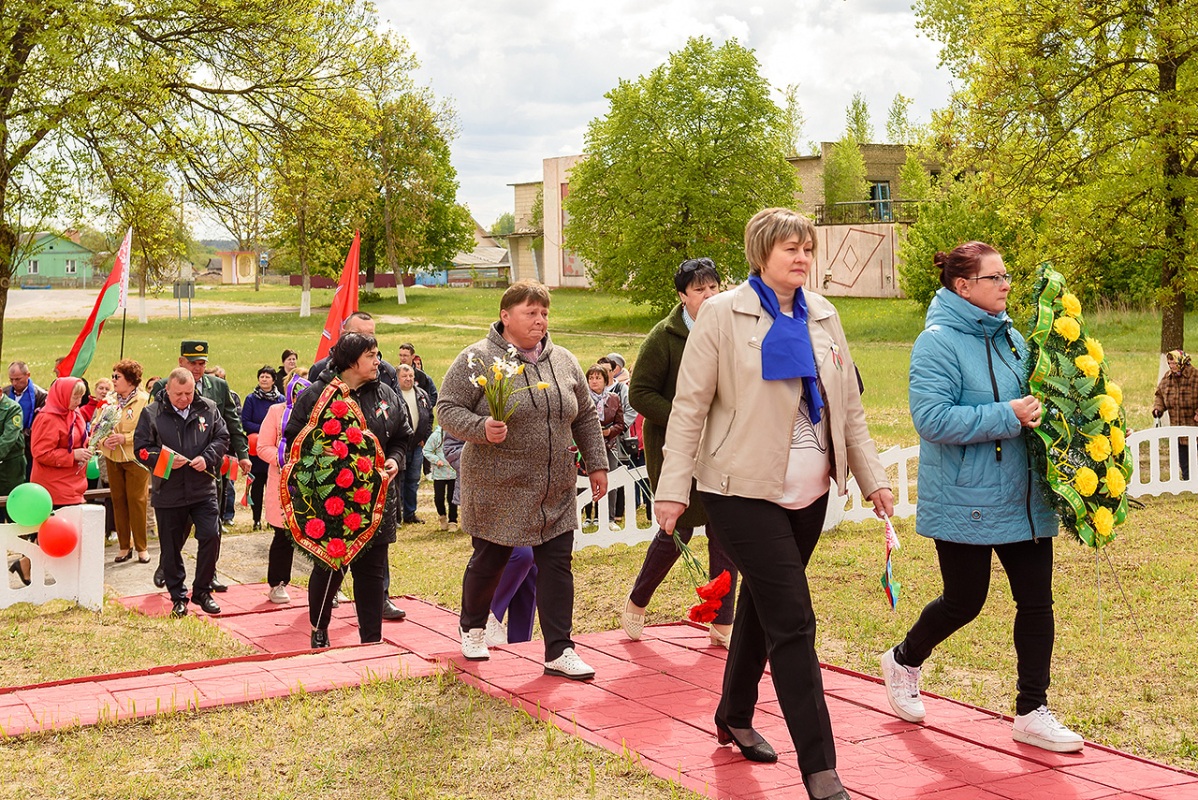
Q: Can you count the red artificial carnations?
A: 11